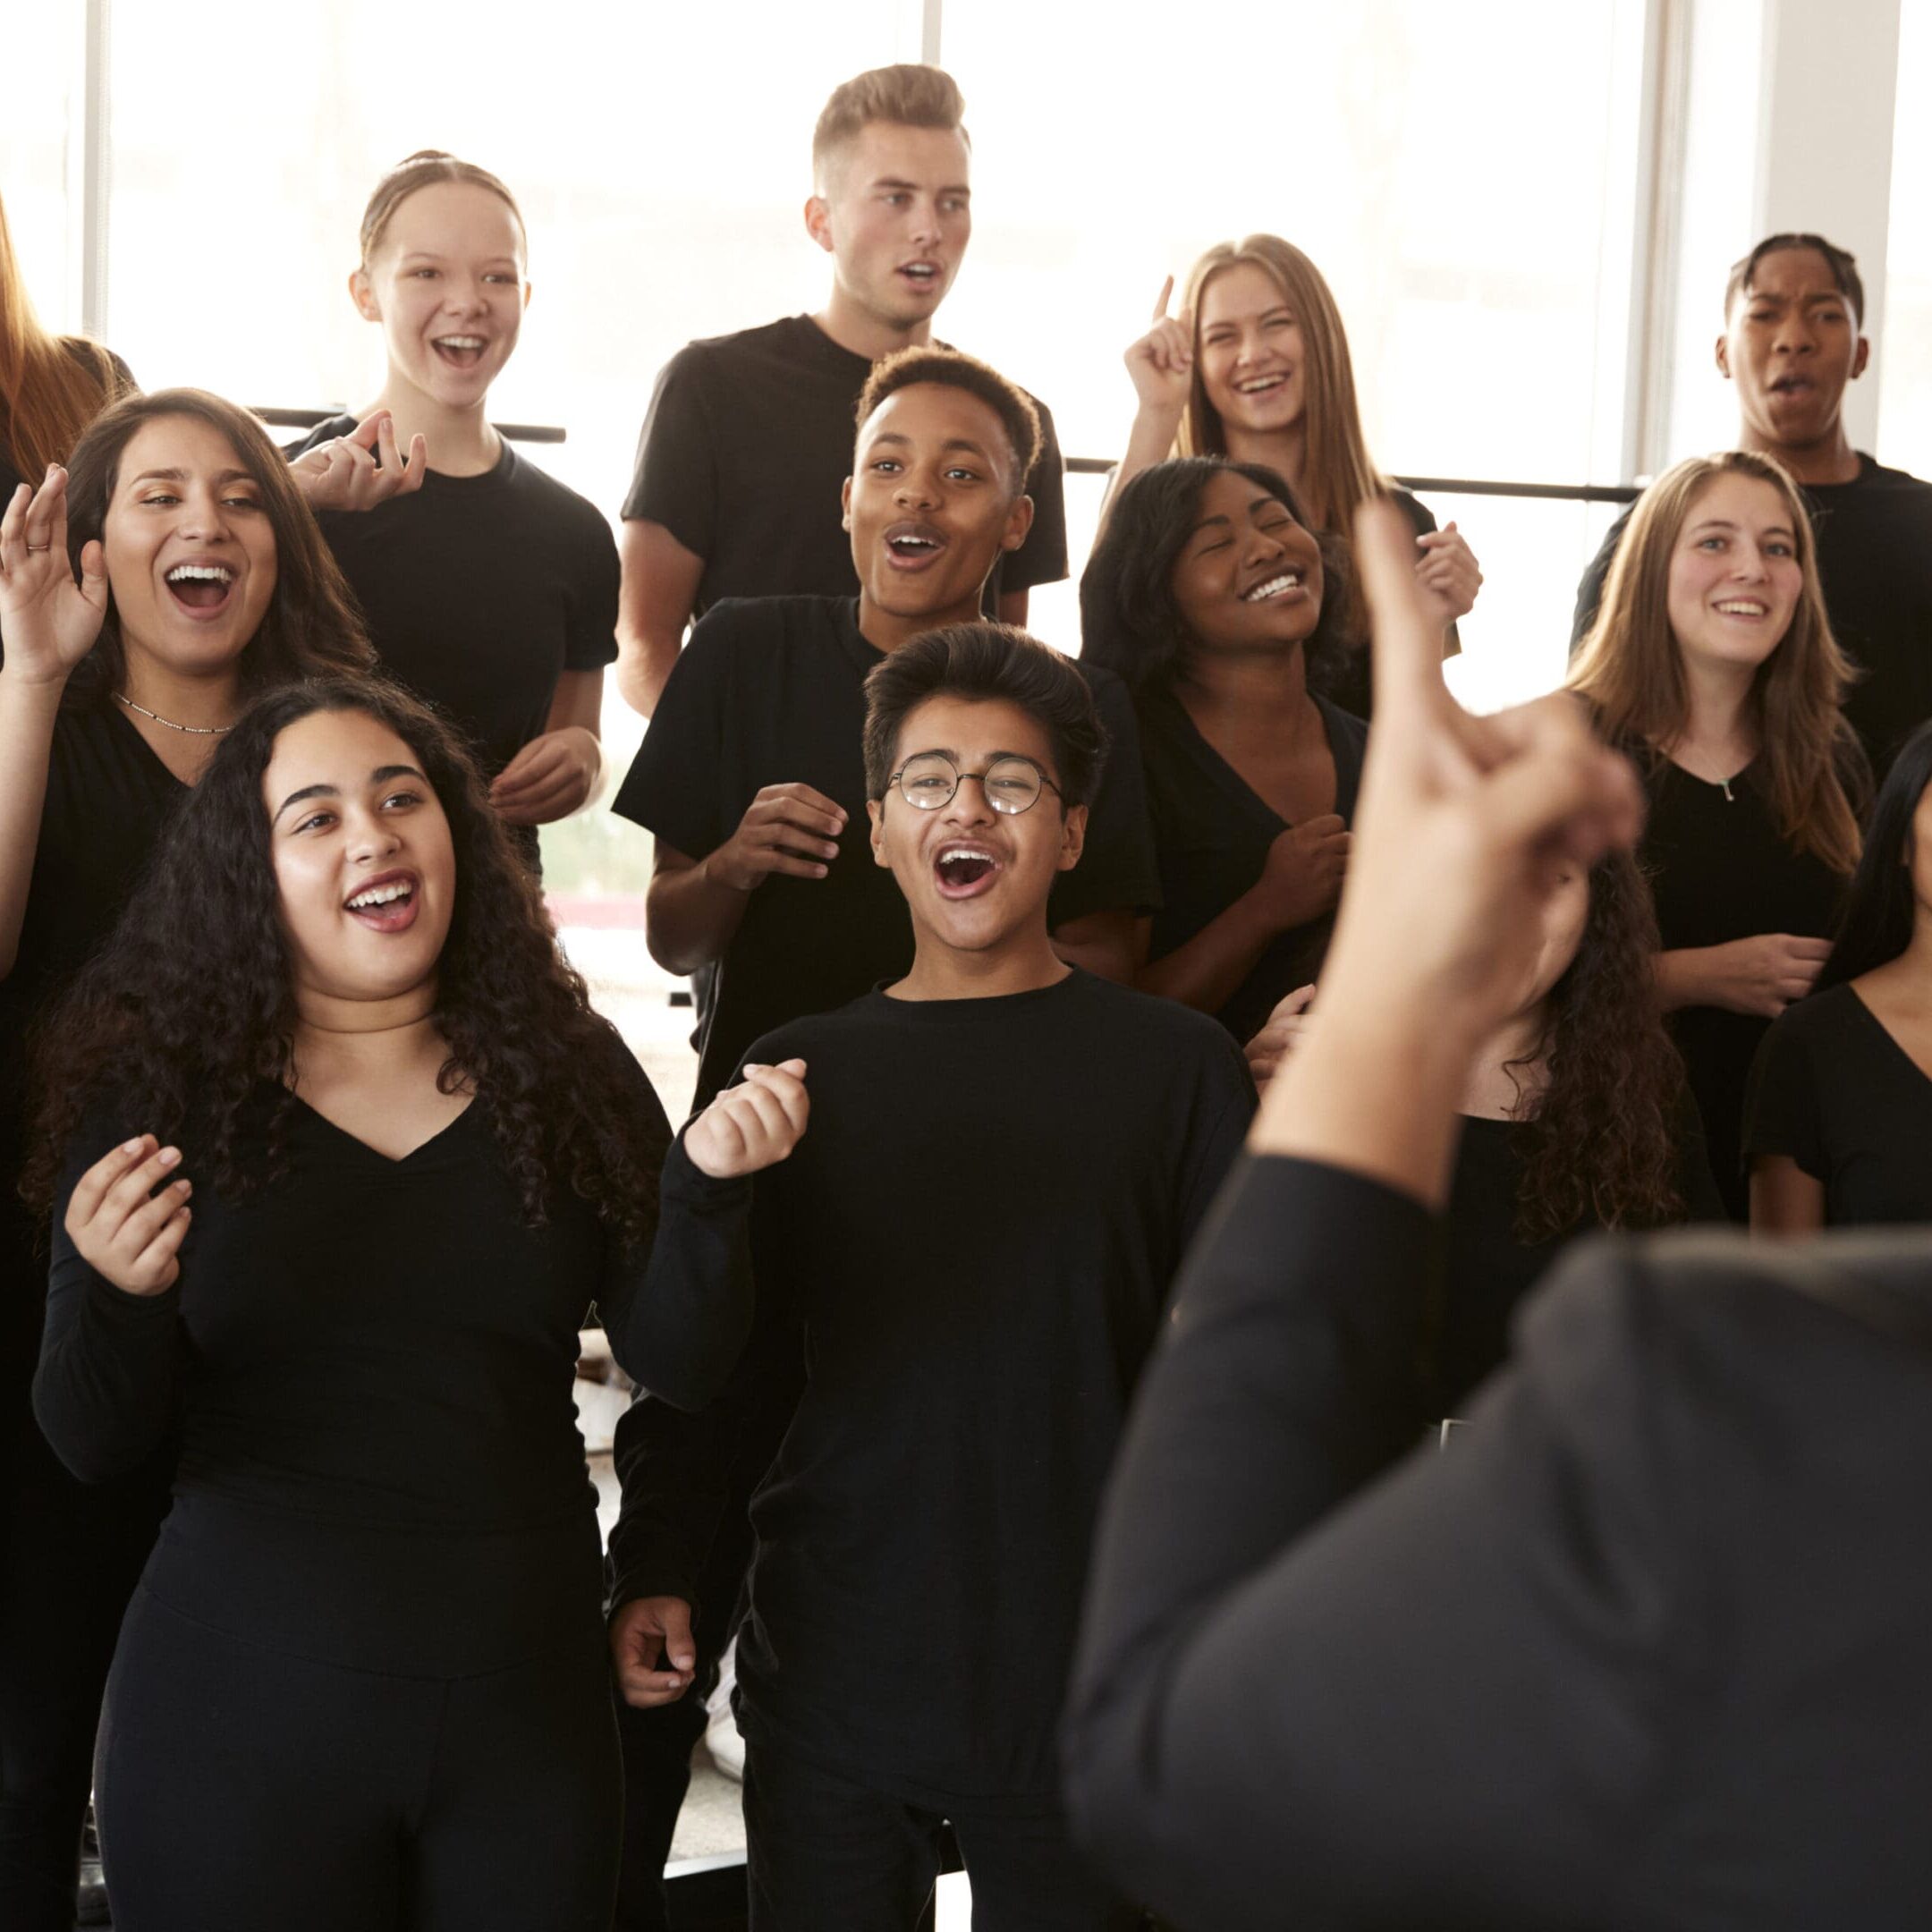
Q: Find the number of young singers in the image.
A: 13